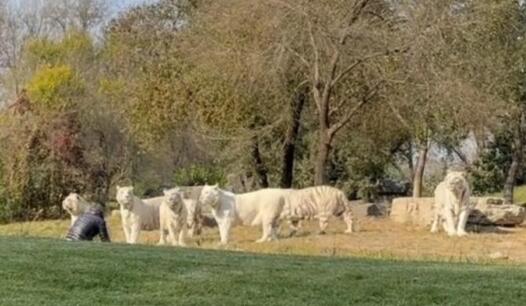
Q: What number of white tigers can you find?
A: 6